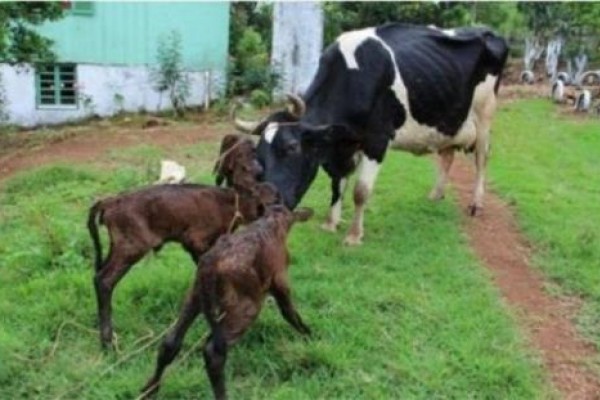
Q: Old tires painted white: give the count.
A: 5